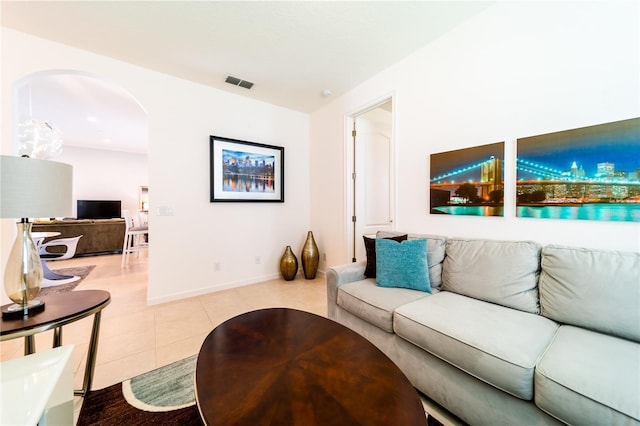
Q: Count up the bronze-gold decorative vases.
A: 2